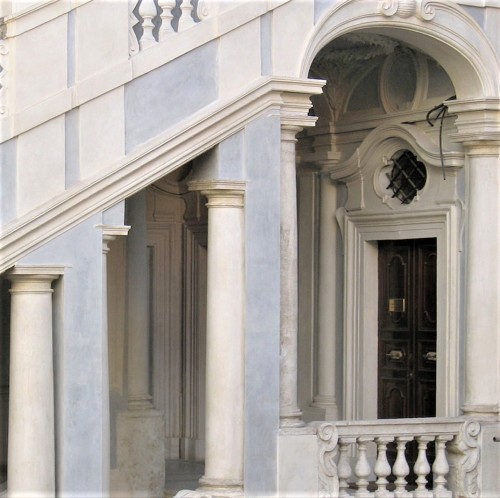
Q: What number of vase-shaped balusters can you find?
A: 9